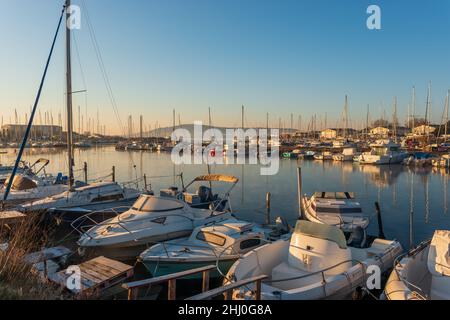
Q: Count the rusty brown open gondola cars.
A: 0